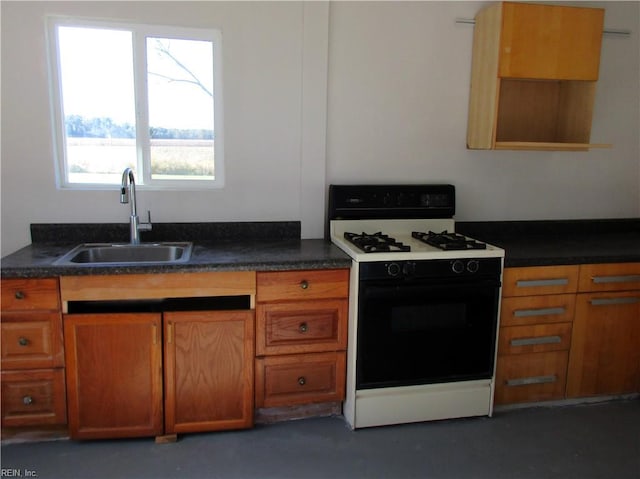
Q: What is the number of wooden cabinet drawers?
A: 11